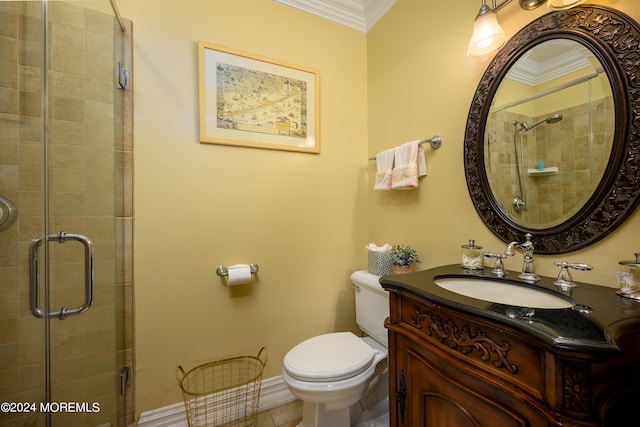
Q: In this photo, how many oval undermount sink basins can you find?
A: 1